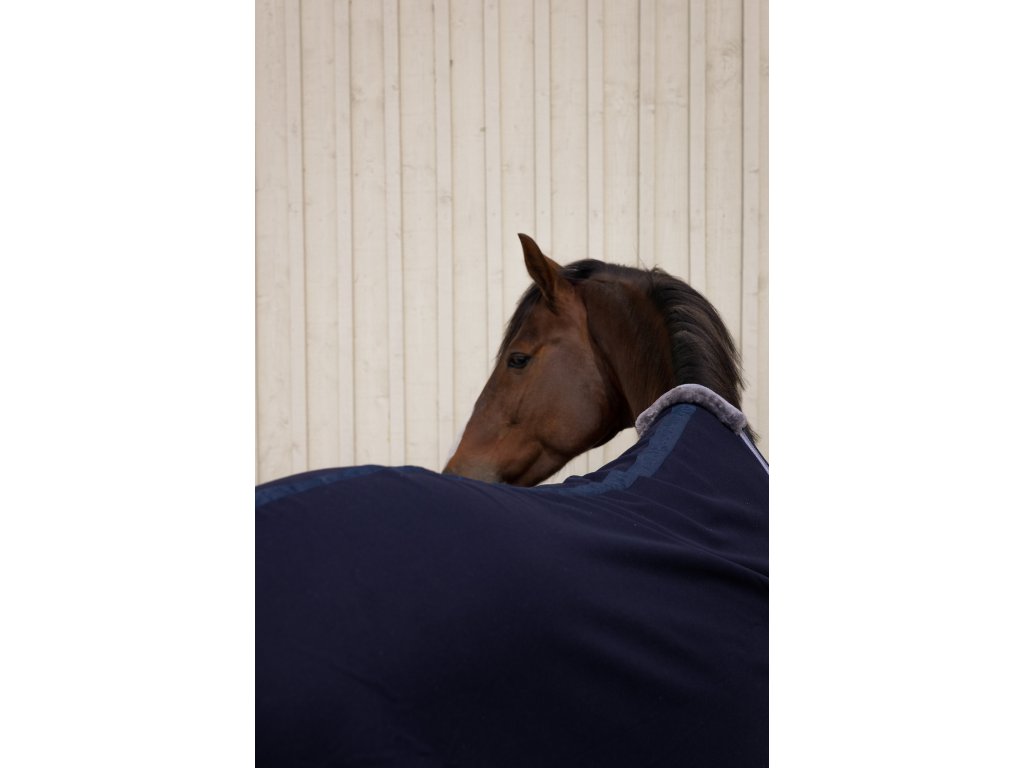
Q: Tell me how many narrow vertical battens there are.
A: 10